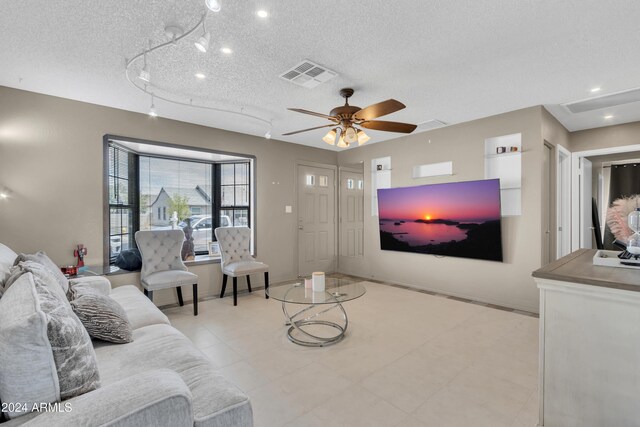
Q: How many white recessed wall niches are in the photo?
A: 3